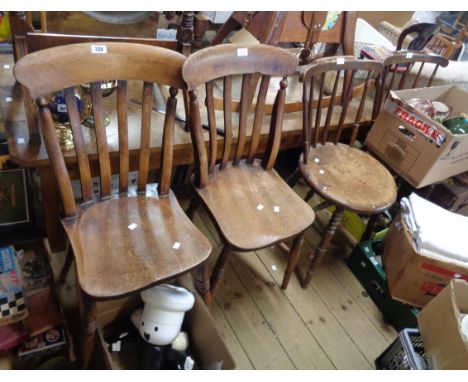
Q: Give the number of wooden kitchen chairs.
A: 4